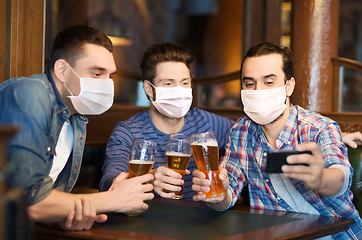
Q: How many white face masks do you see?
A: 3